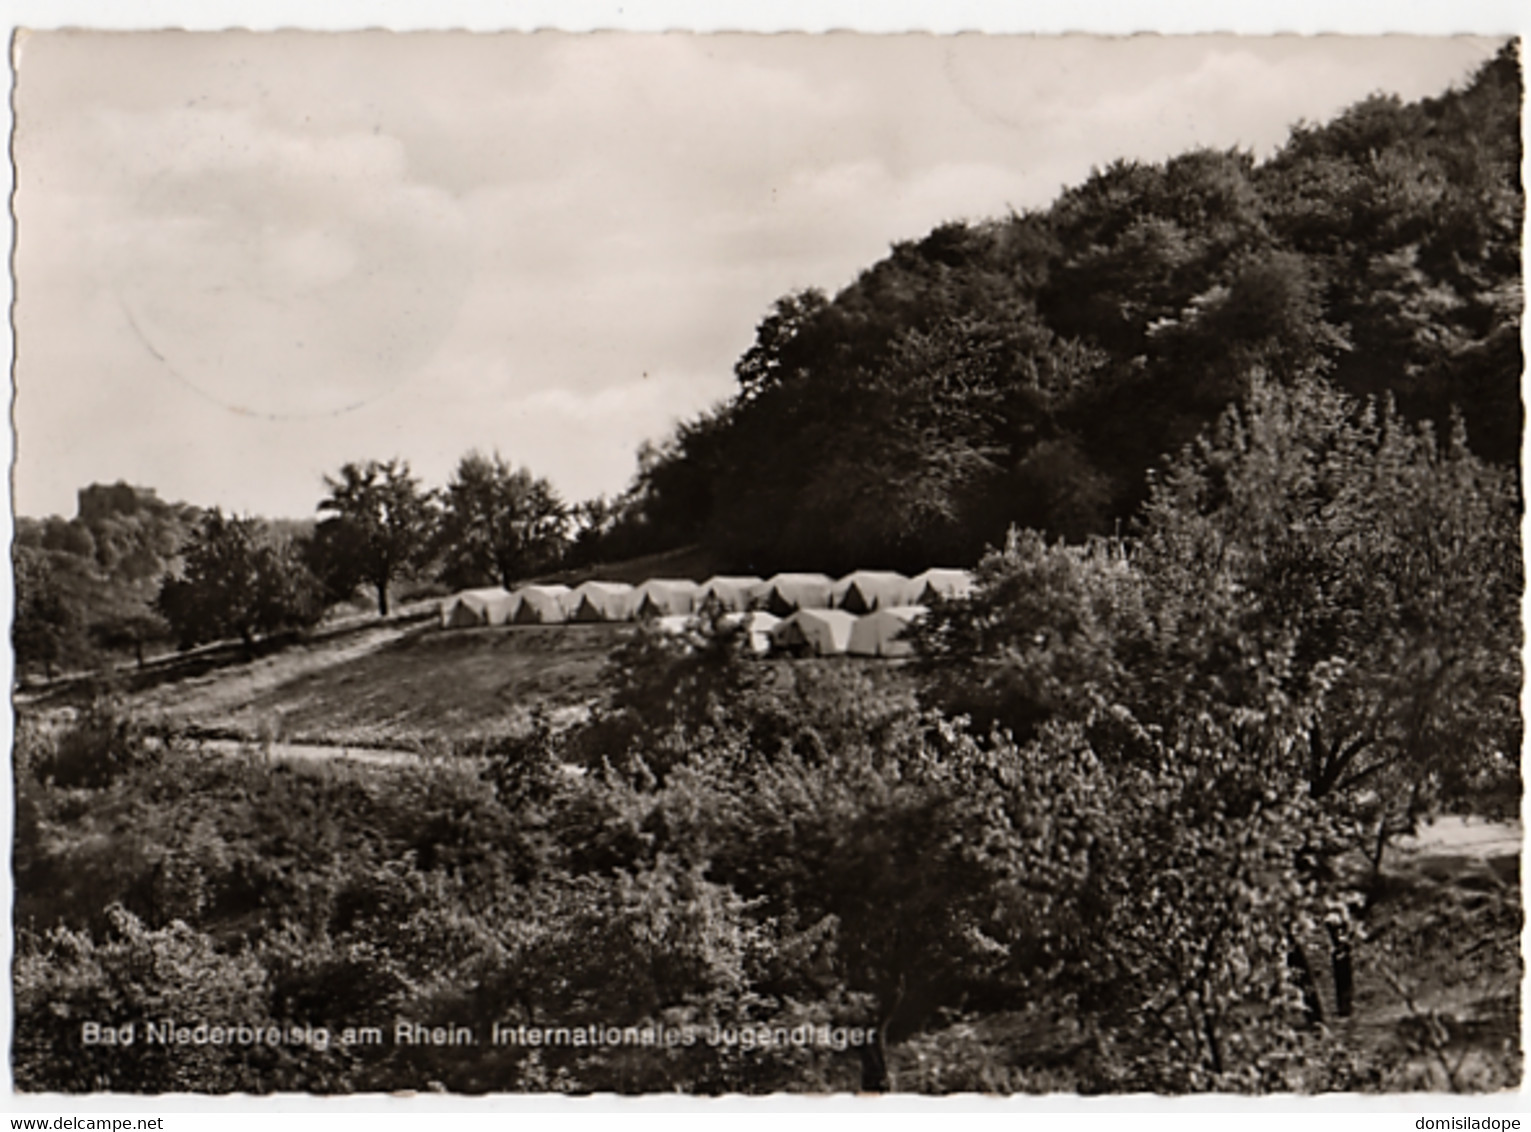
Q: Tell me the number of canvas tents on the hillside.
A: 12